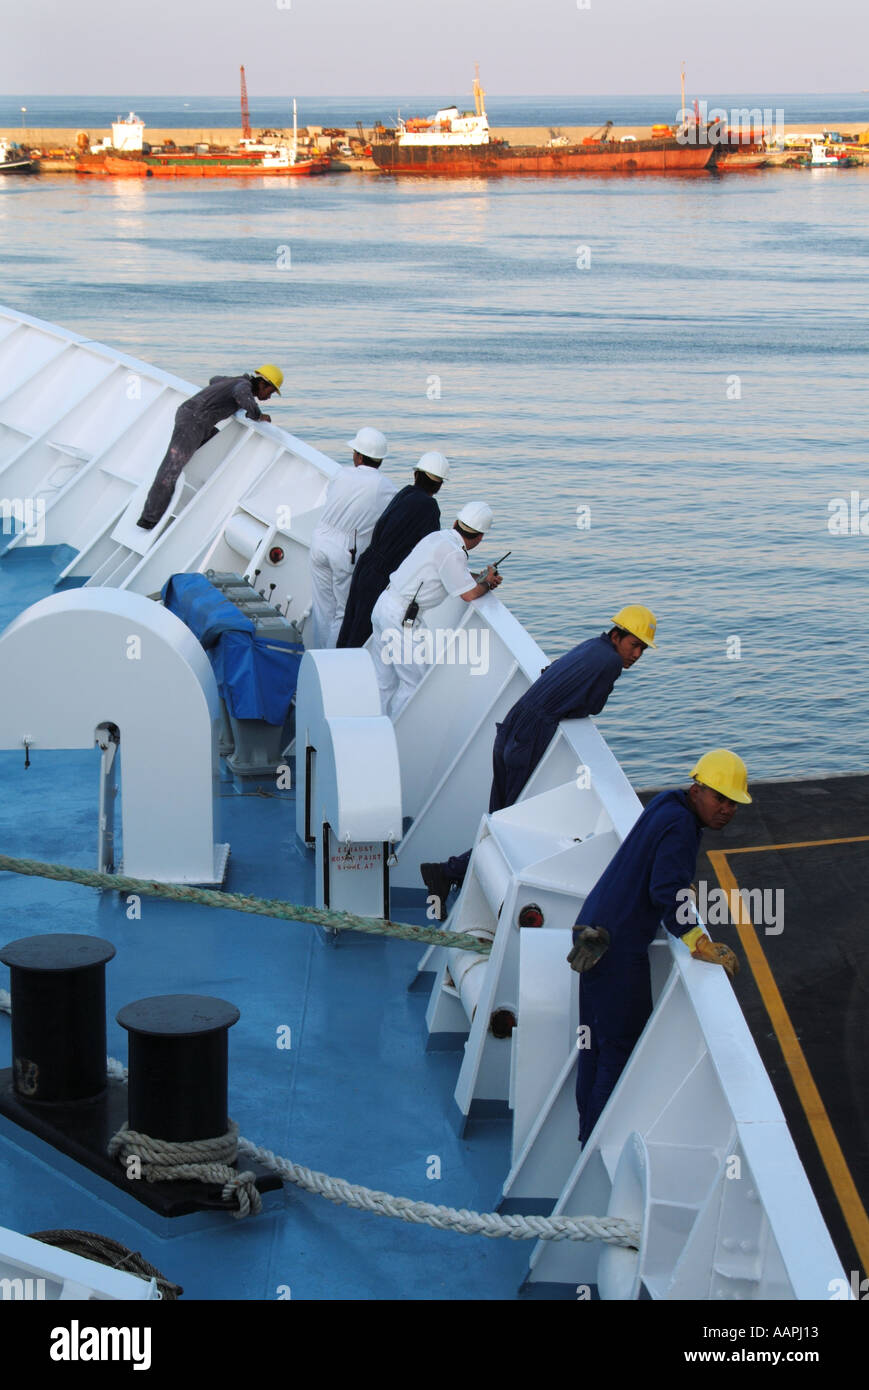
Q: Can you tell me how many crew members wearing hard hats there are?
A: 6